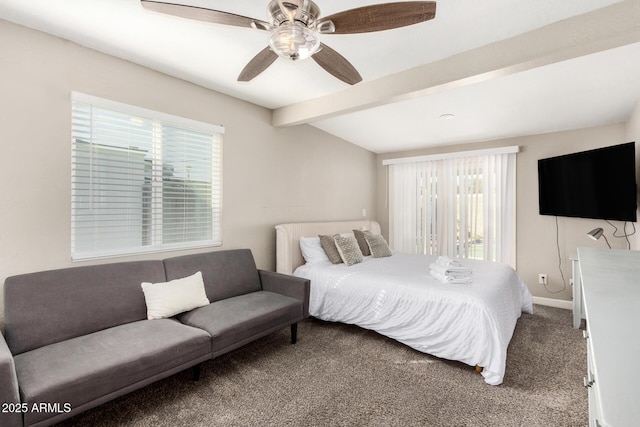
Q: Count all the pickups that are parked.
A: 0